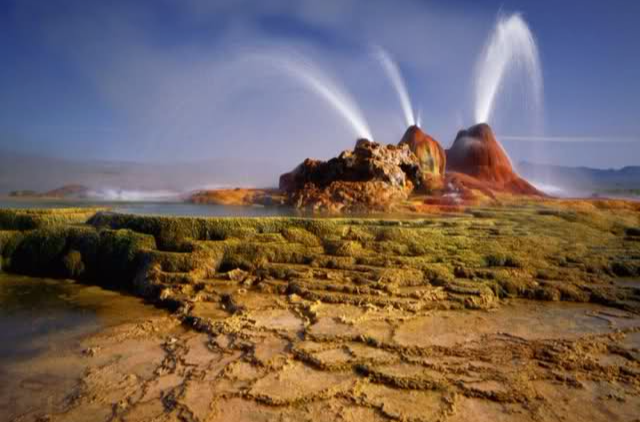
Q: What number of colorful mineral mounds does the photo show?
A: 3